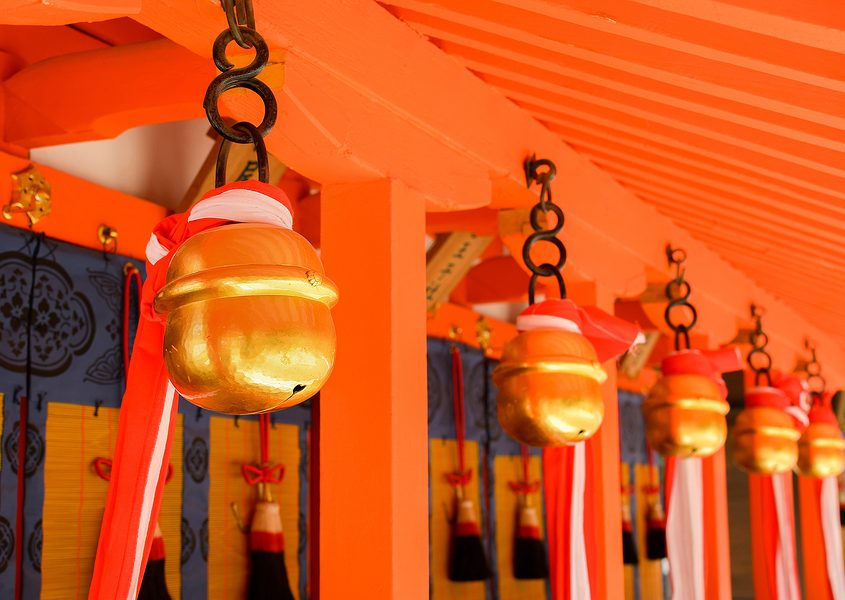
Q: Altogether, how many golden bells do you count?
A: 5